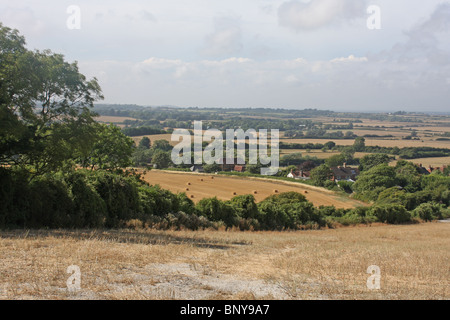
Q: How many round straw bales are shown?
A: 9